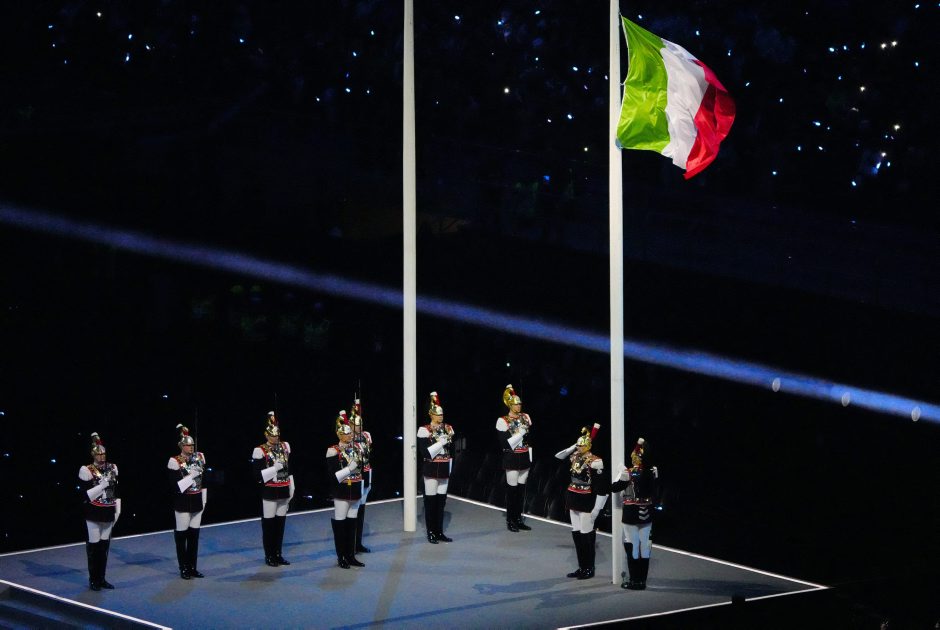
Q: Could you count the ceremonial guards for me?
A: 9